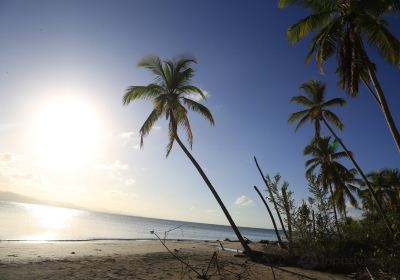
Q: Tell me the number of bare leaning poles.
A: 2